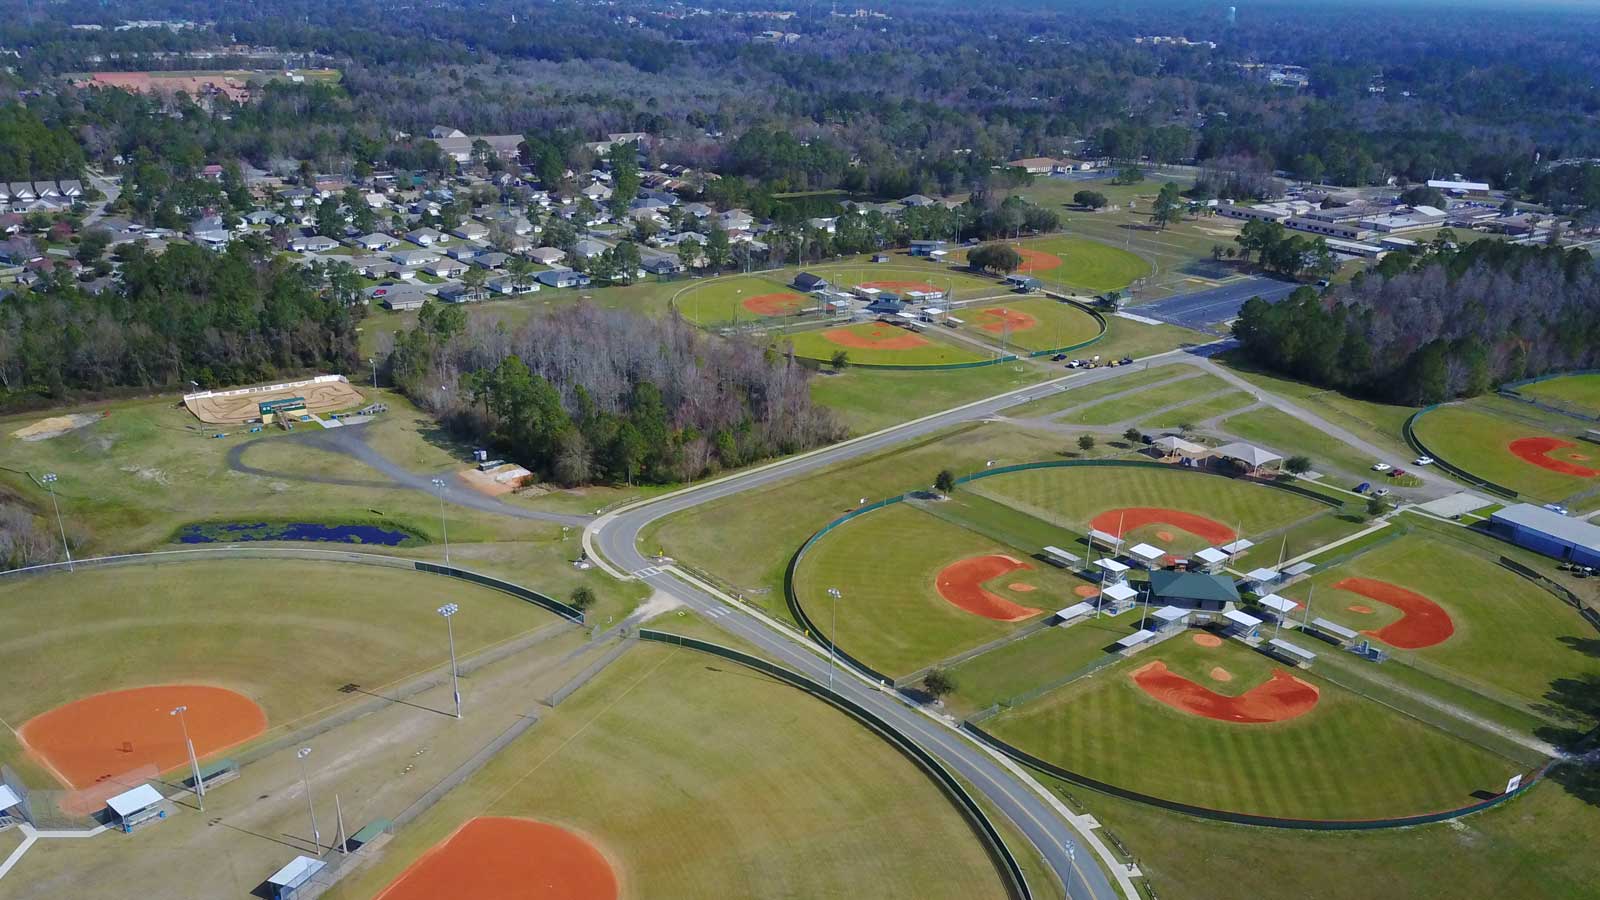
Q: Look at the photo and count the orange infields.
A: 12